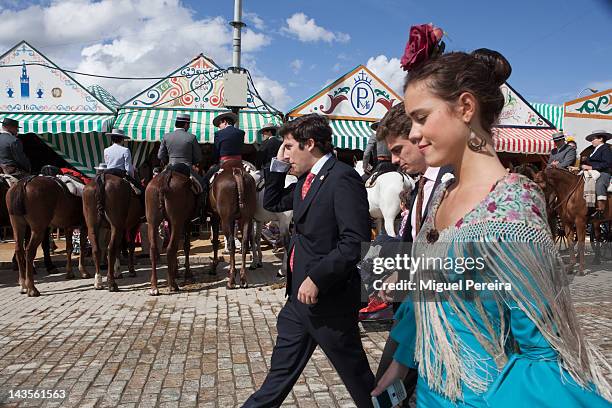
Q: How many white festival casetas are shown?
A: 5